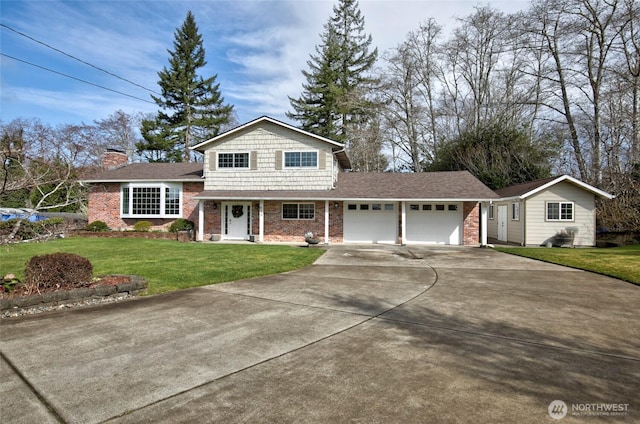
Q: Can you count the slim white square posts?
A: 5